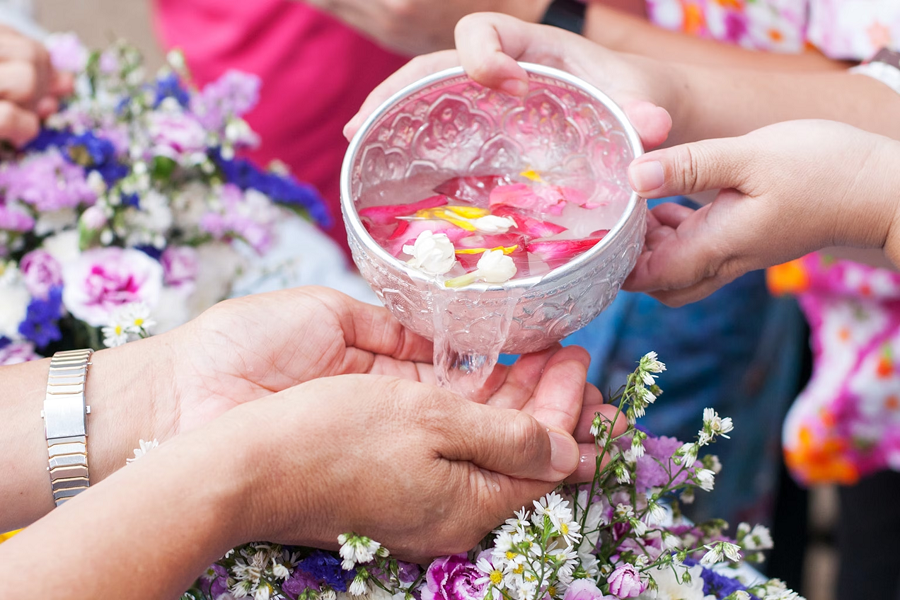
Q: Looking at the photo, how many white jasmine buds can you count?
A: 3